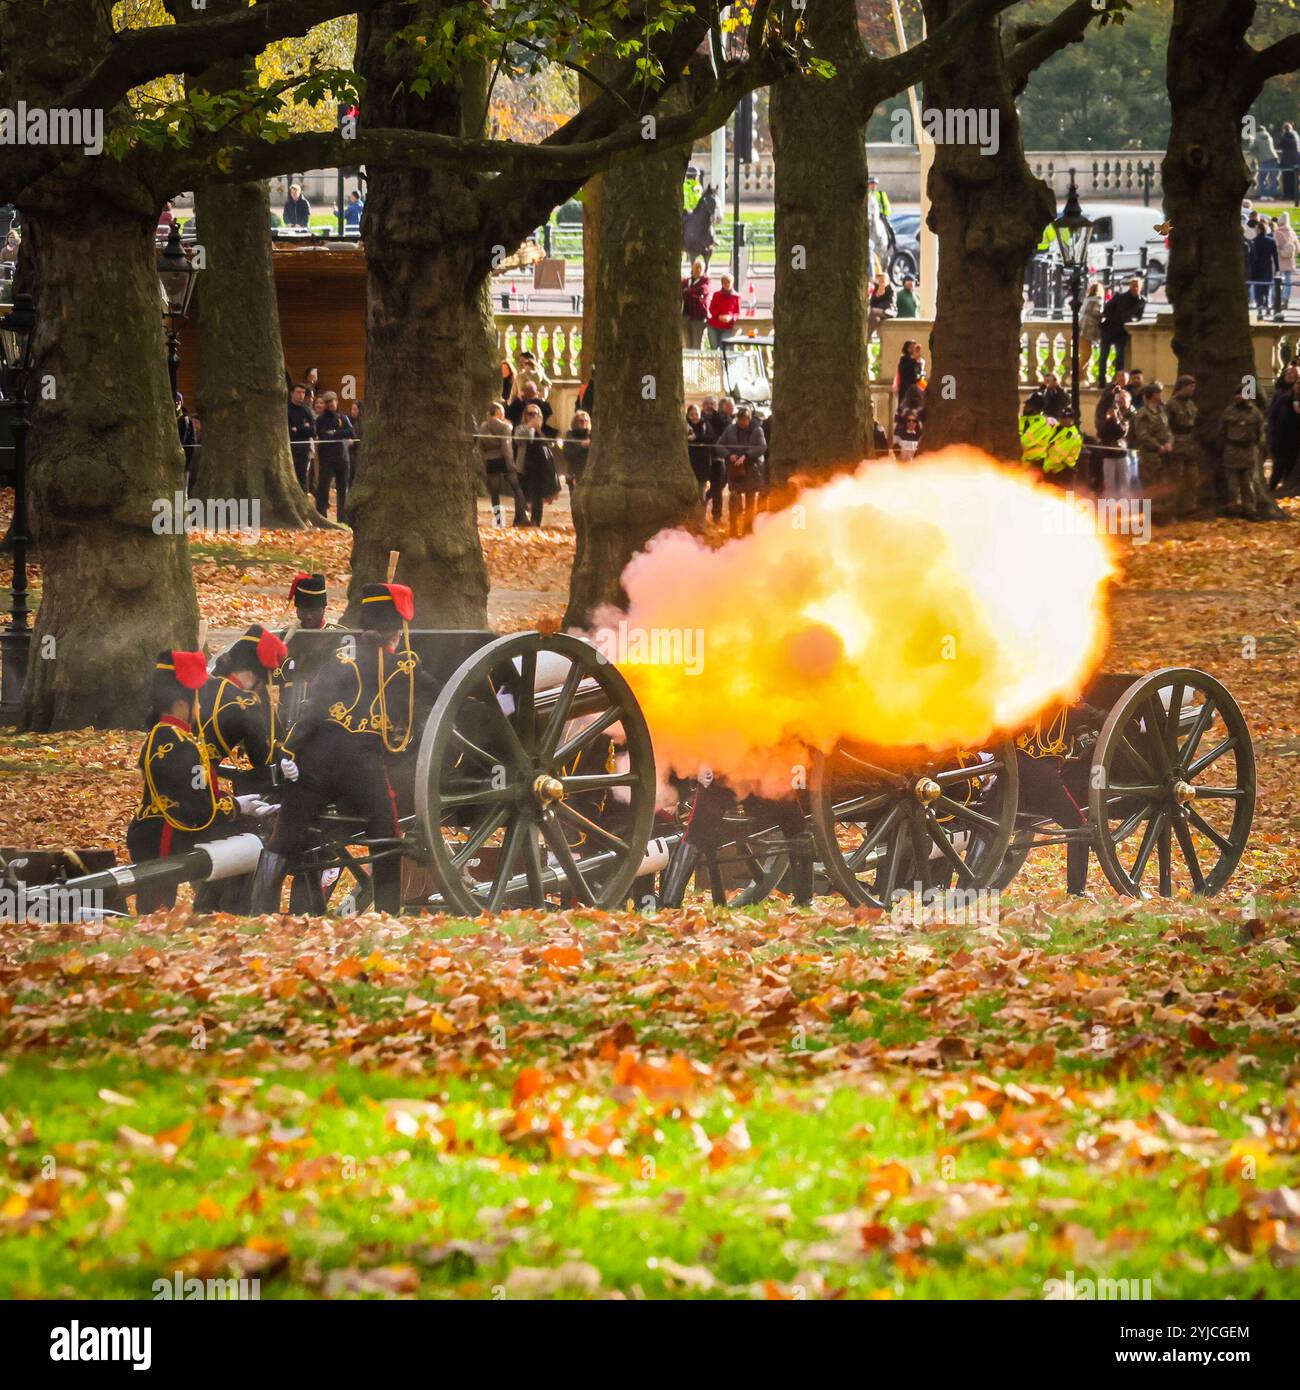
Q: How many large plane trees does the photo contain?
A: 7